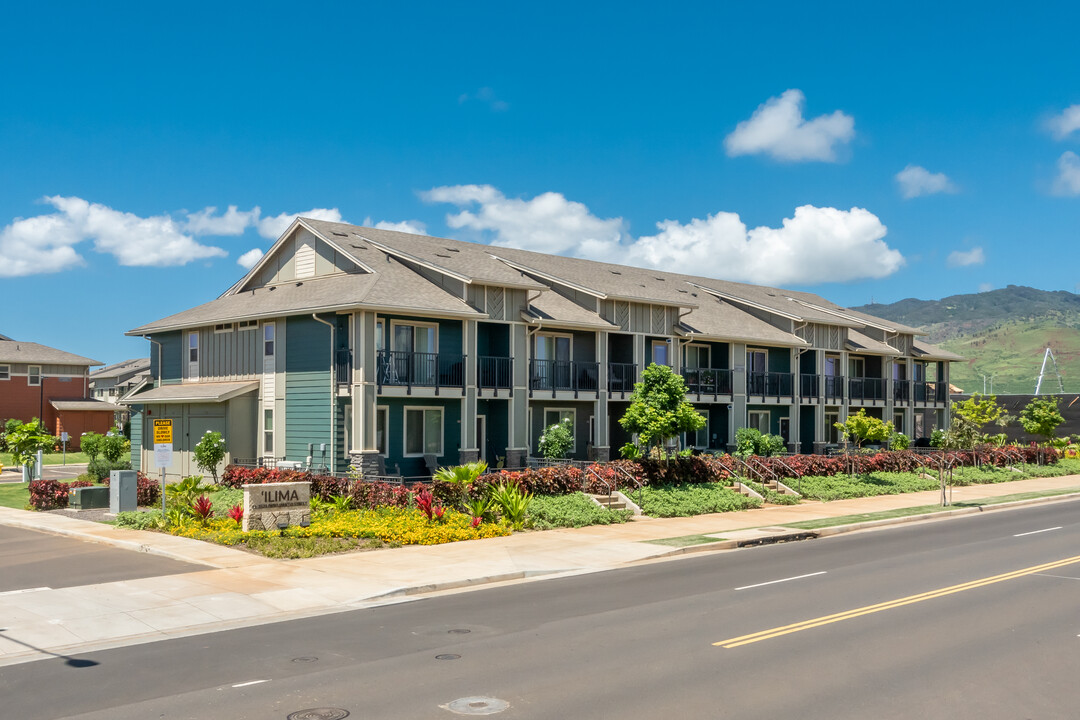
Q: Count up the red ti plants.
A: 5